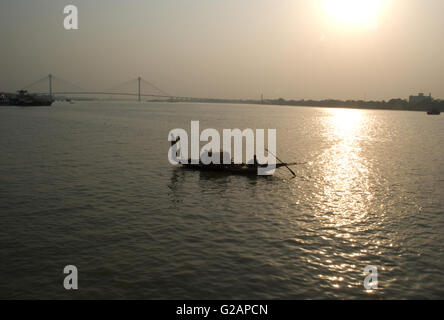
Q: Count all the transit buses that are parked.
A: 0